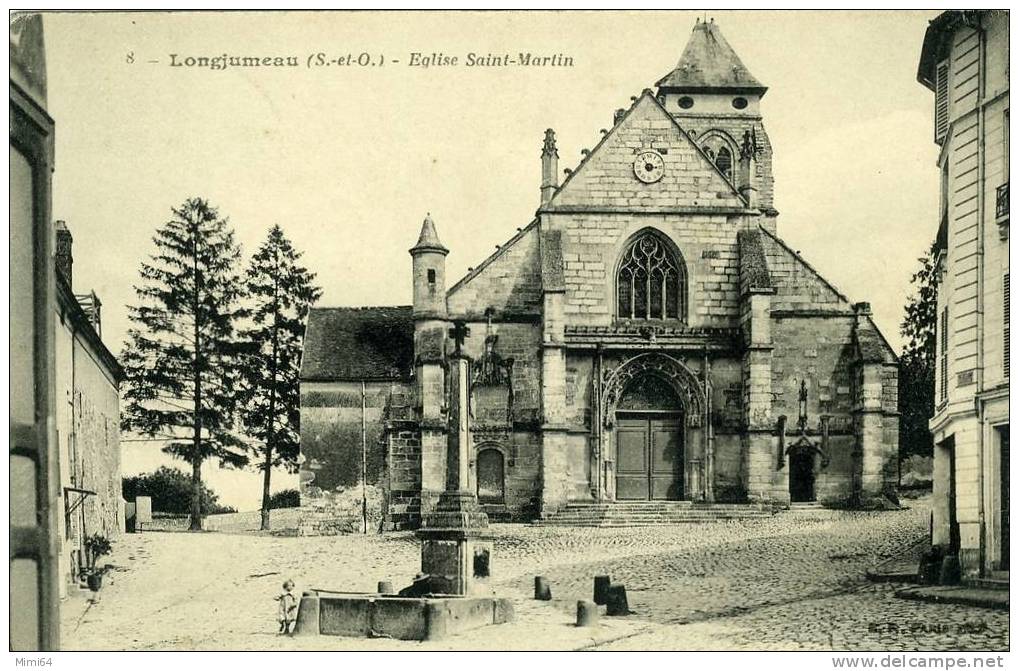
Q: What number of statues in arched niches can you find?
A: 0